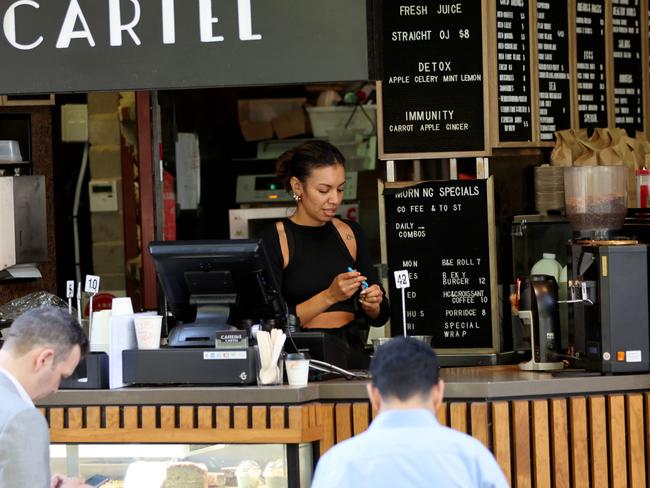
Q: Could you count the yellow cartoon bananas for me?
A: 0